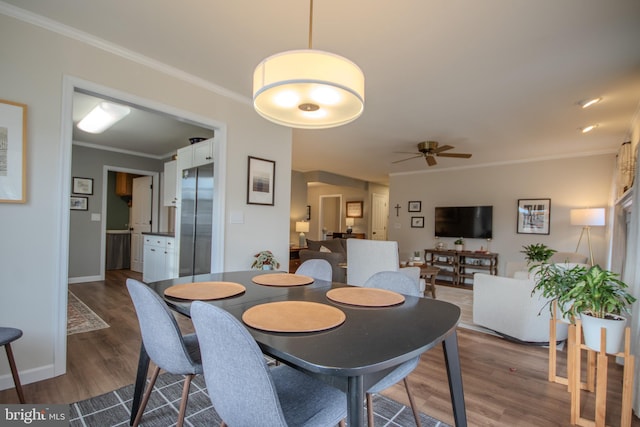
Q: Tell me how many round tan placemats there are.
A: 4